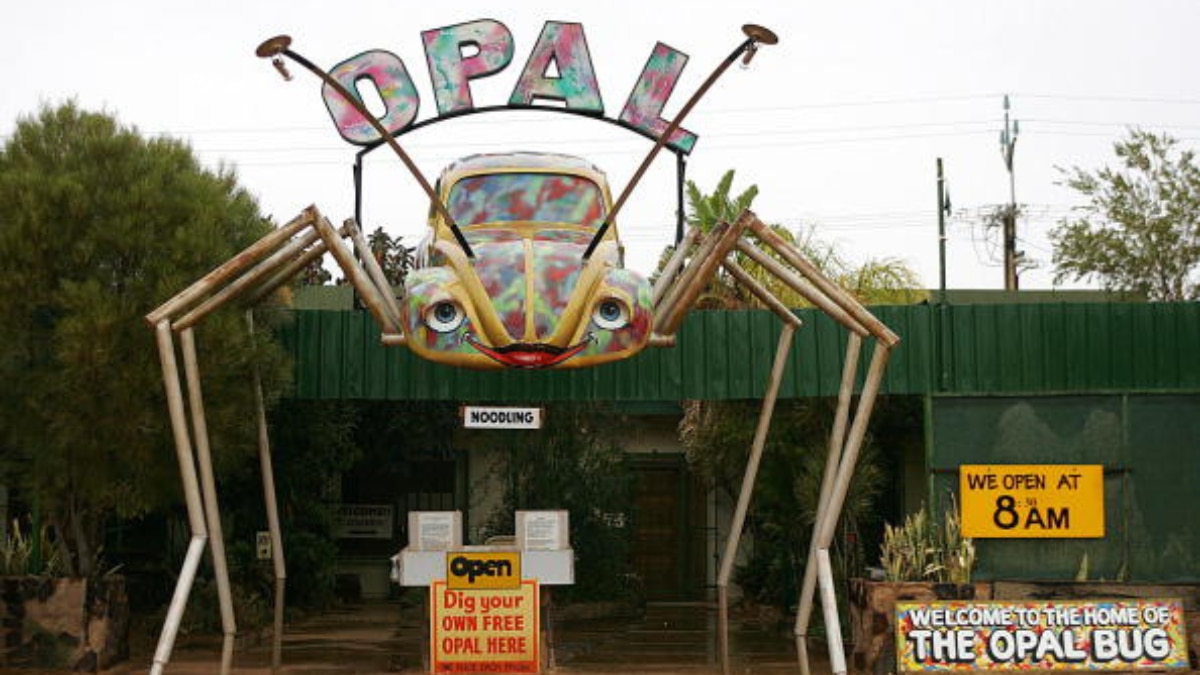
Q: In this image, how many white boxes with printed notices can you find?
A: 2